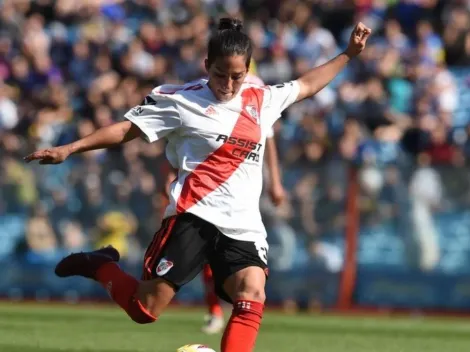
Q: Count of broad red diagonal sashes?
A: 1